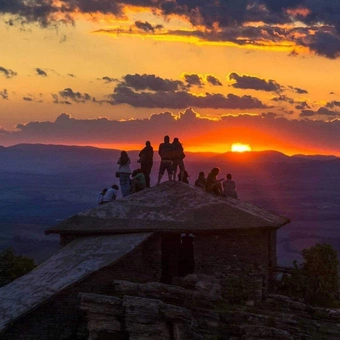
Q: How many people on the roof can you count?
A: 11